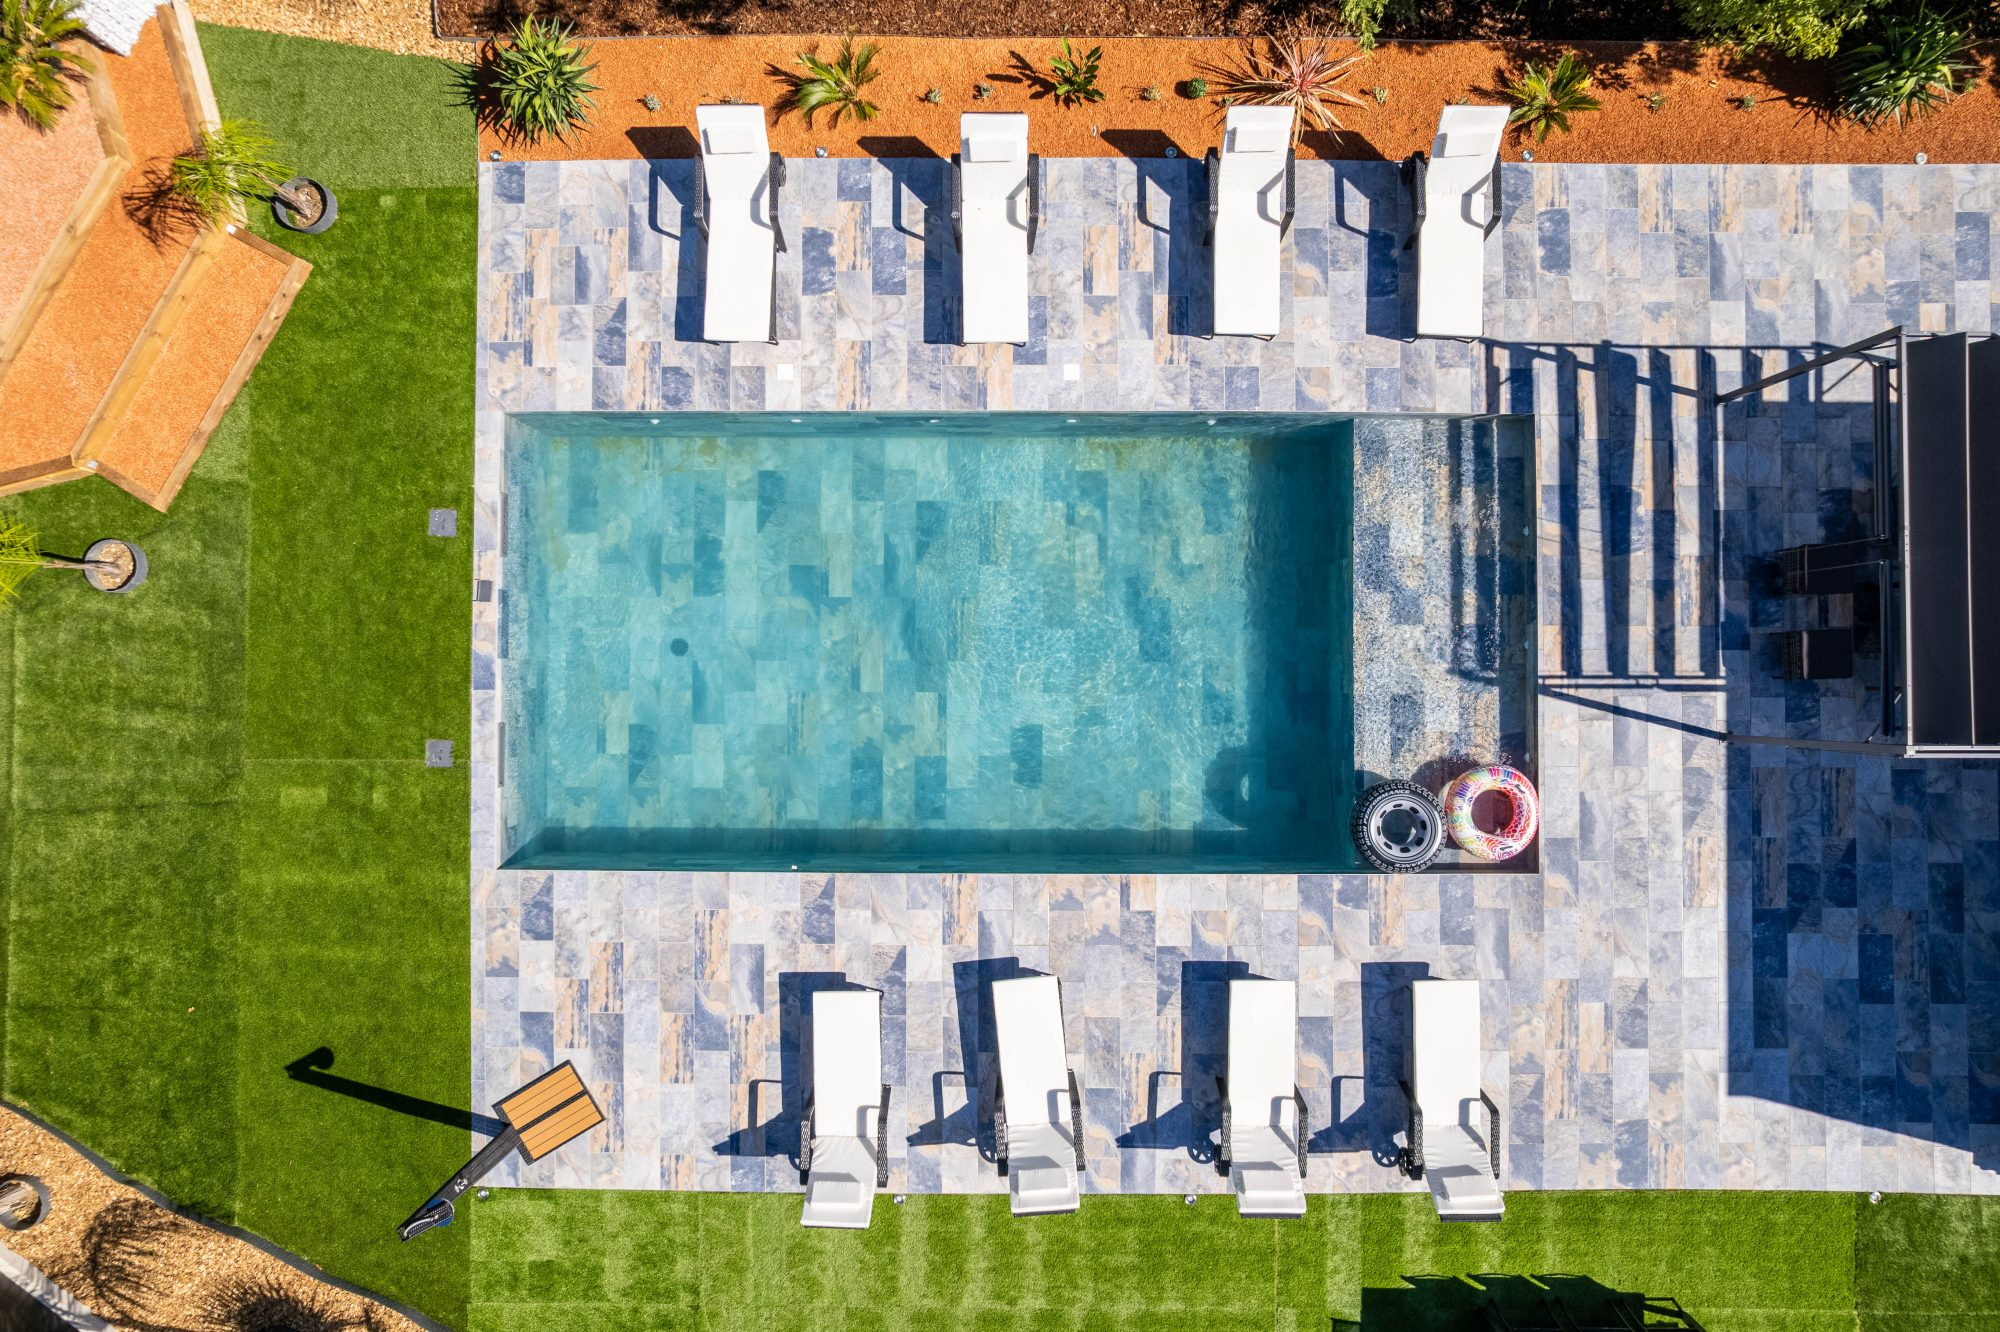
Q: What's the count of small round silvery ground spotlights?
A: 9